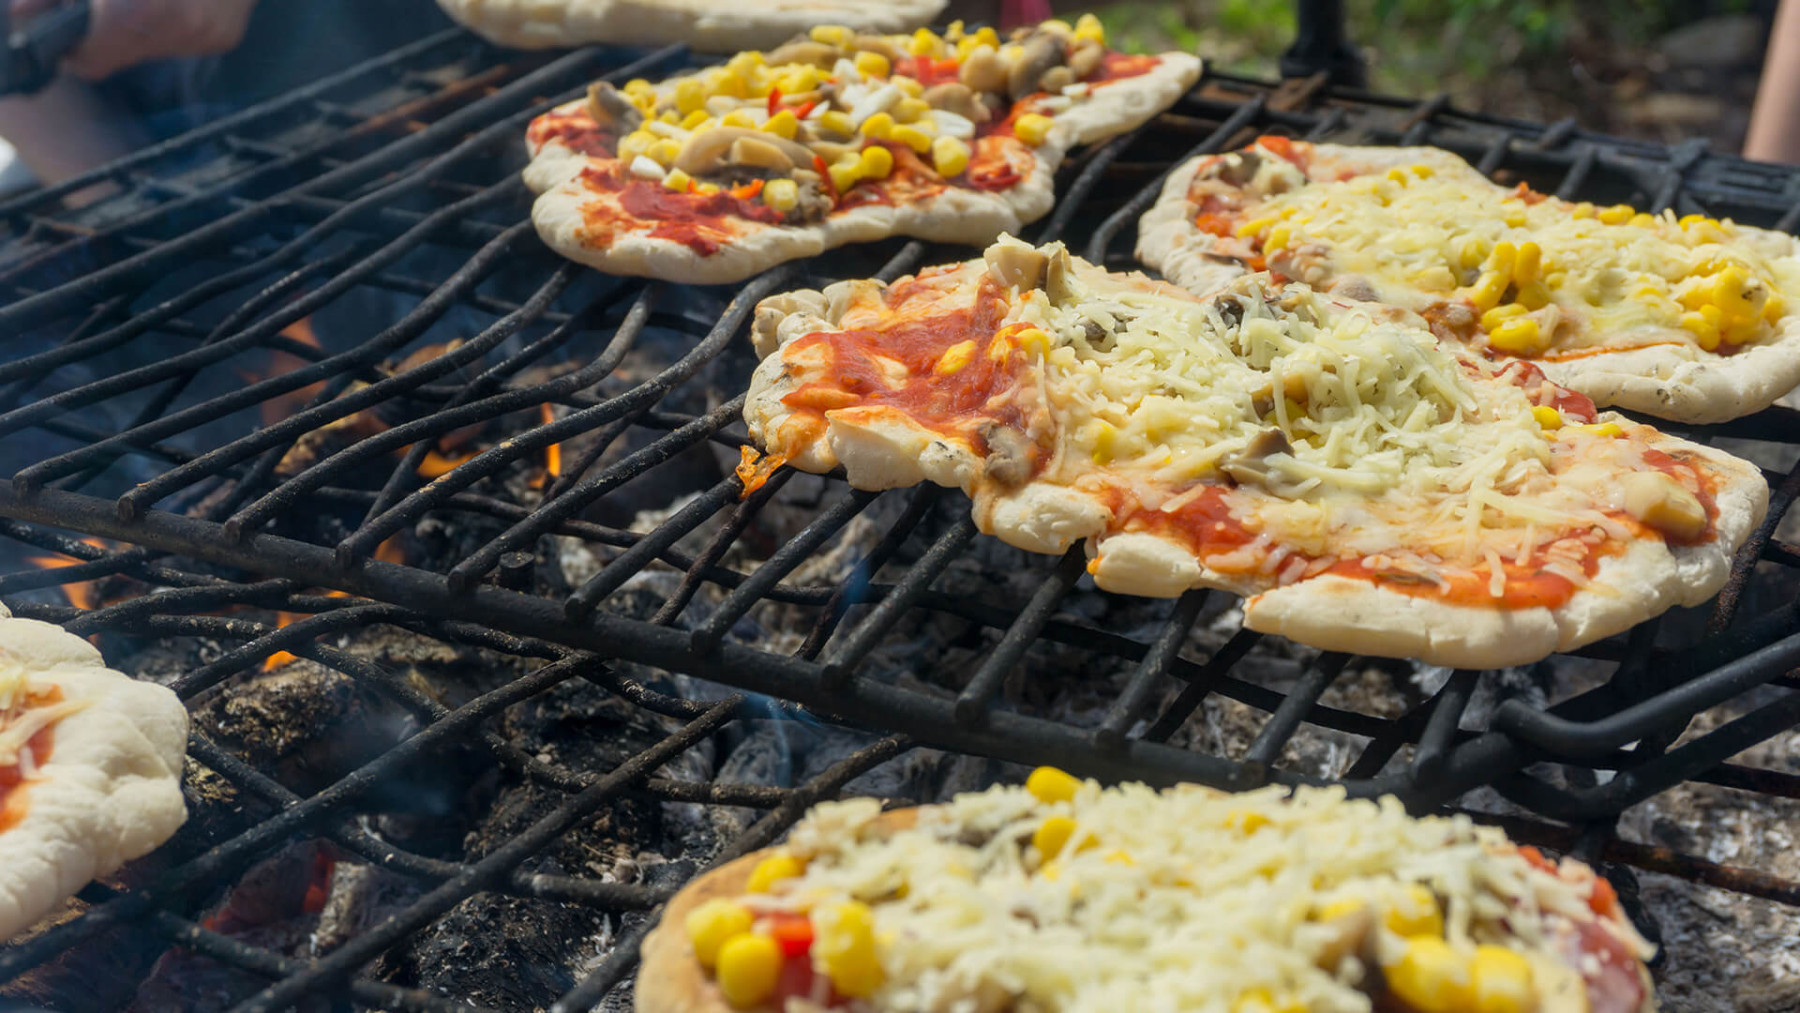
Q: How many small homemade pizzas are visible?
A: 6